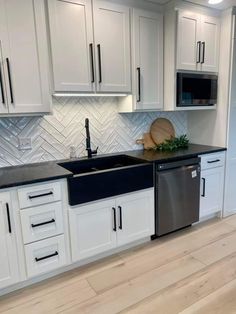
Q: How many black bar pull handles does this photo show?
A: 15